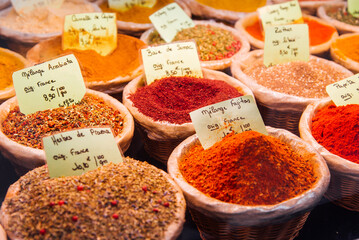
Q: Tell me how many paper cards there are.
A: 12